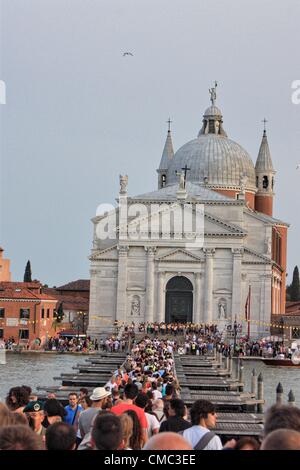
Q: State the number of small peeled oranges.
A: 0